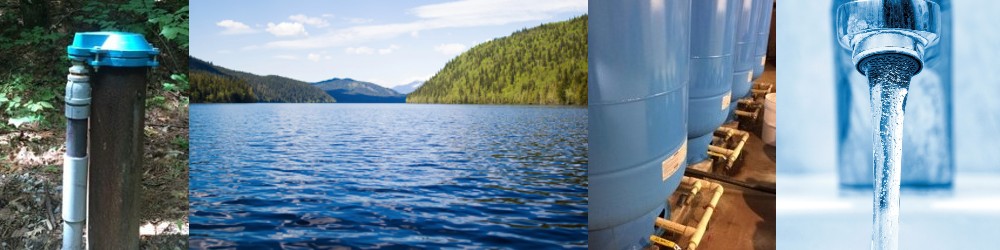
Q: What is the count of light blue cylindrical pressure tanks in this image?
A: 4